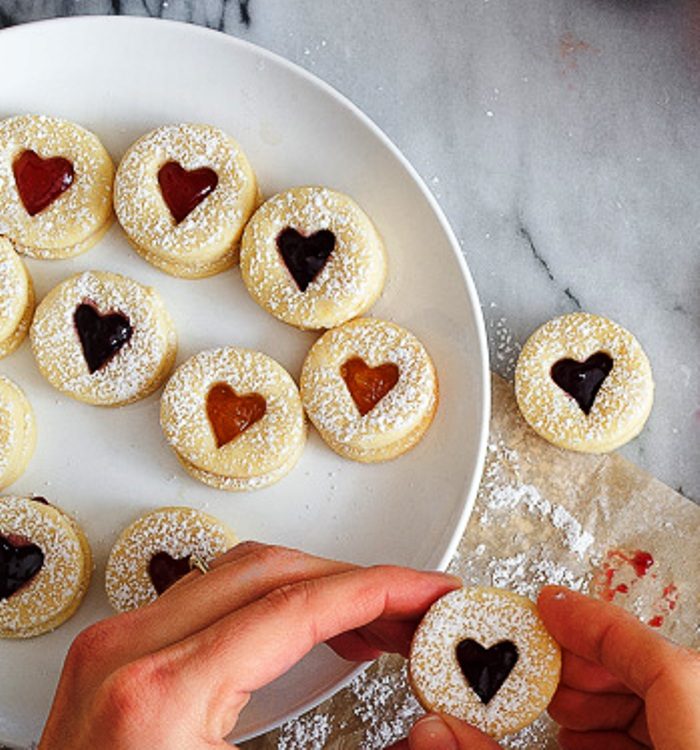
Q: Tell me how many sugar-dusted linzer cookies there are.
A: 12